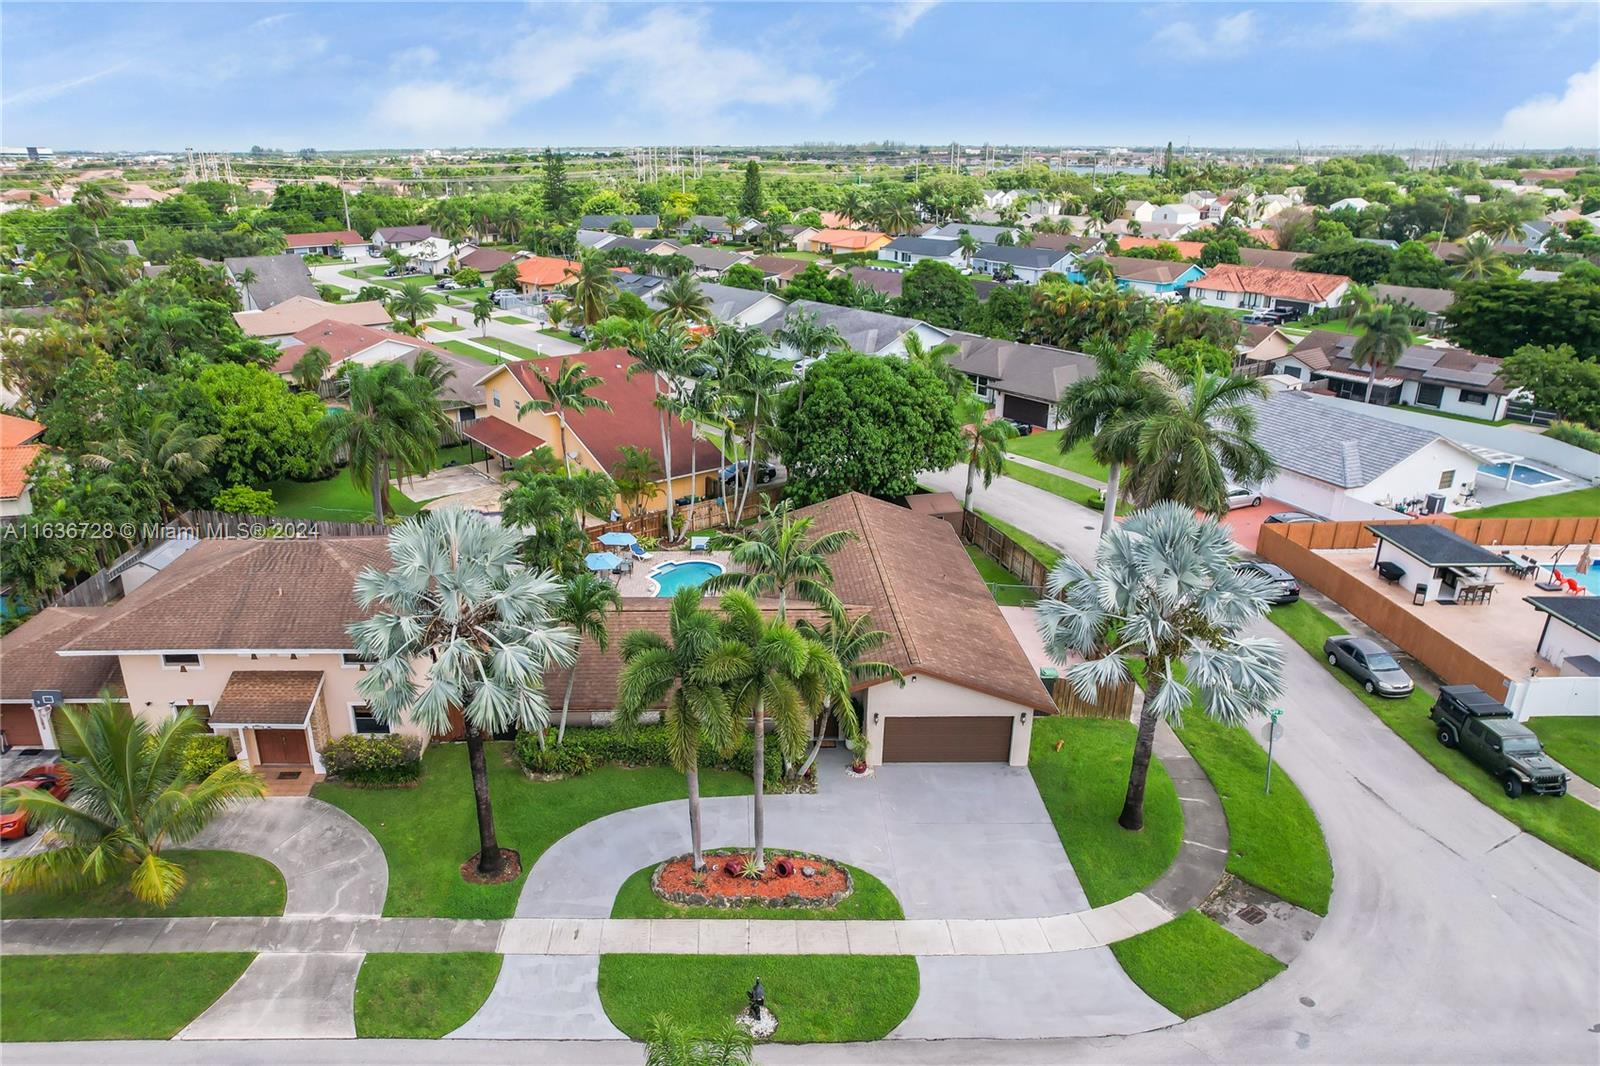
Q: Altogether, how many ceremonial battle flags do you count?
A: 0